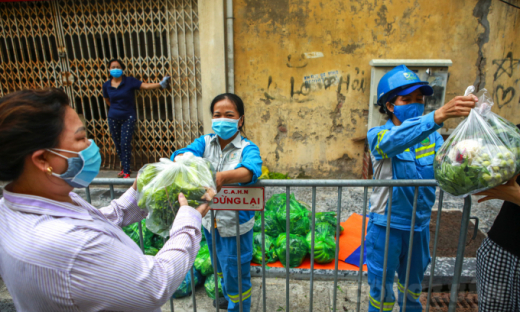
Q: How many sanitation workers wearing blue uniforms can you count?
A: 2